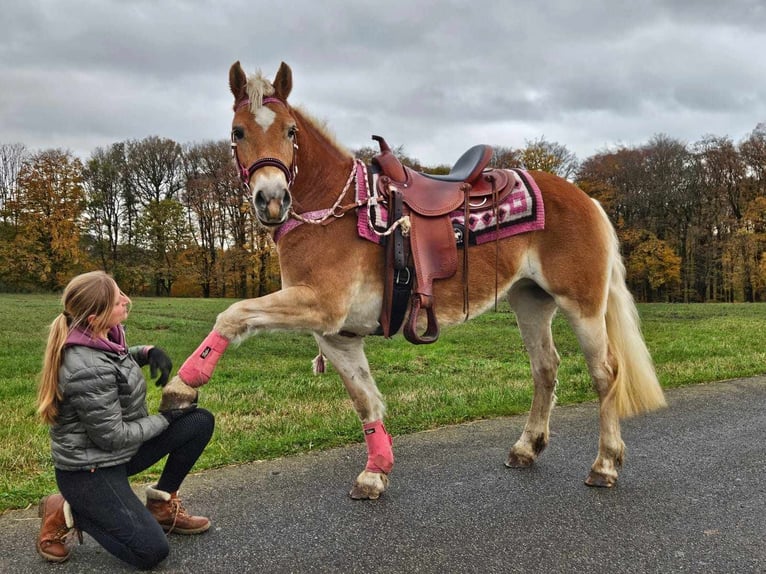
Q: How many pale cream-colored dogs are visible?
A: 0